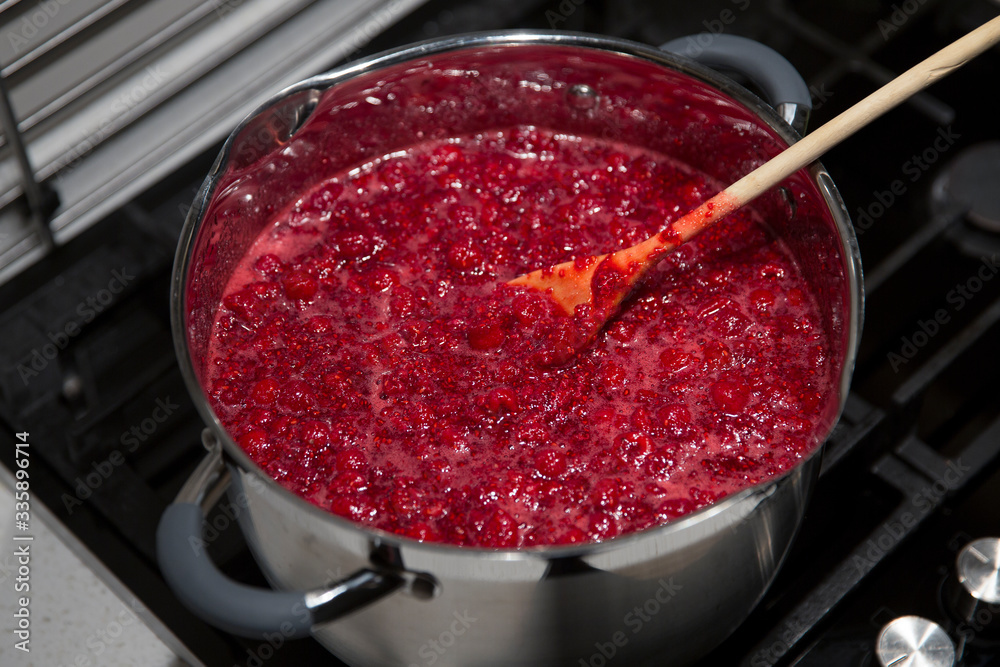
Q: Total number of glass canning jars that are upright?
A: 0